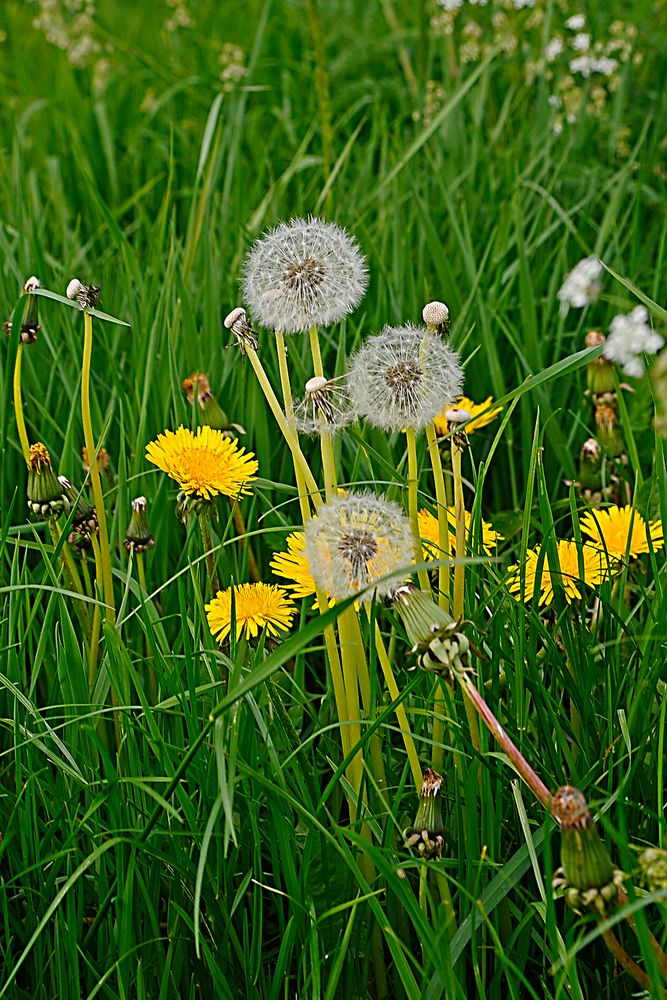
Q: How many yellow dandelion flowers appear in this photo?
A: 7